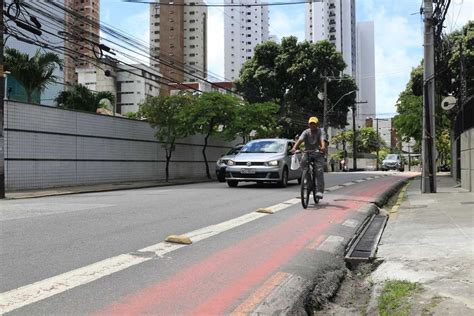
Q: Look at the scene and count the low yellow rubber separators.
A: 2